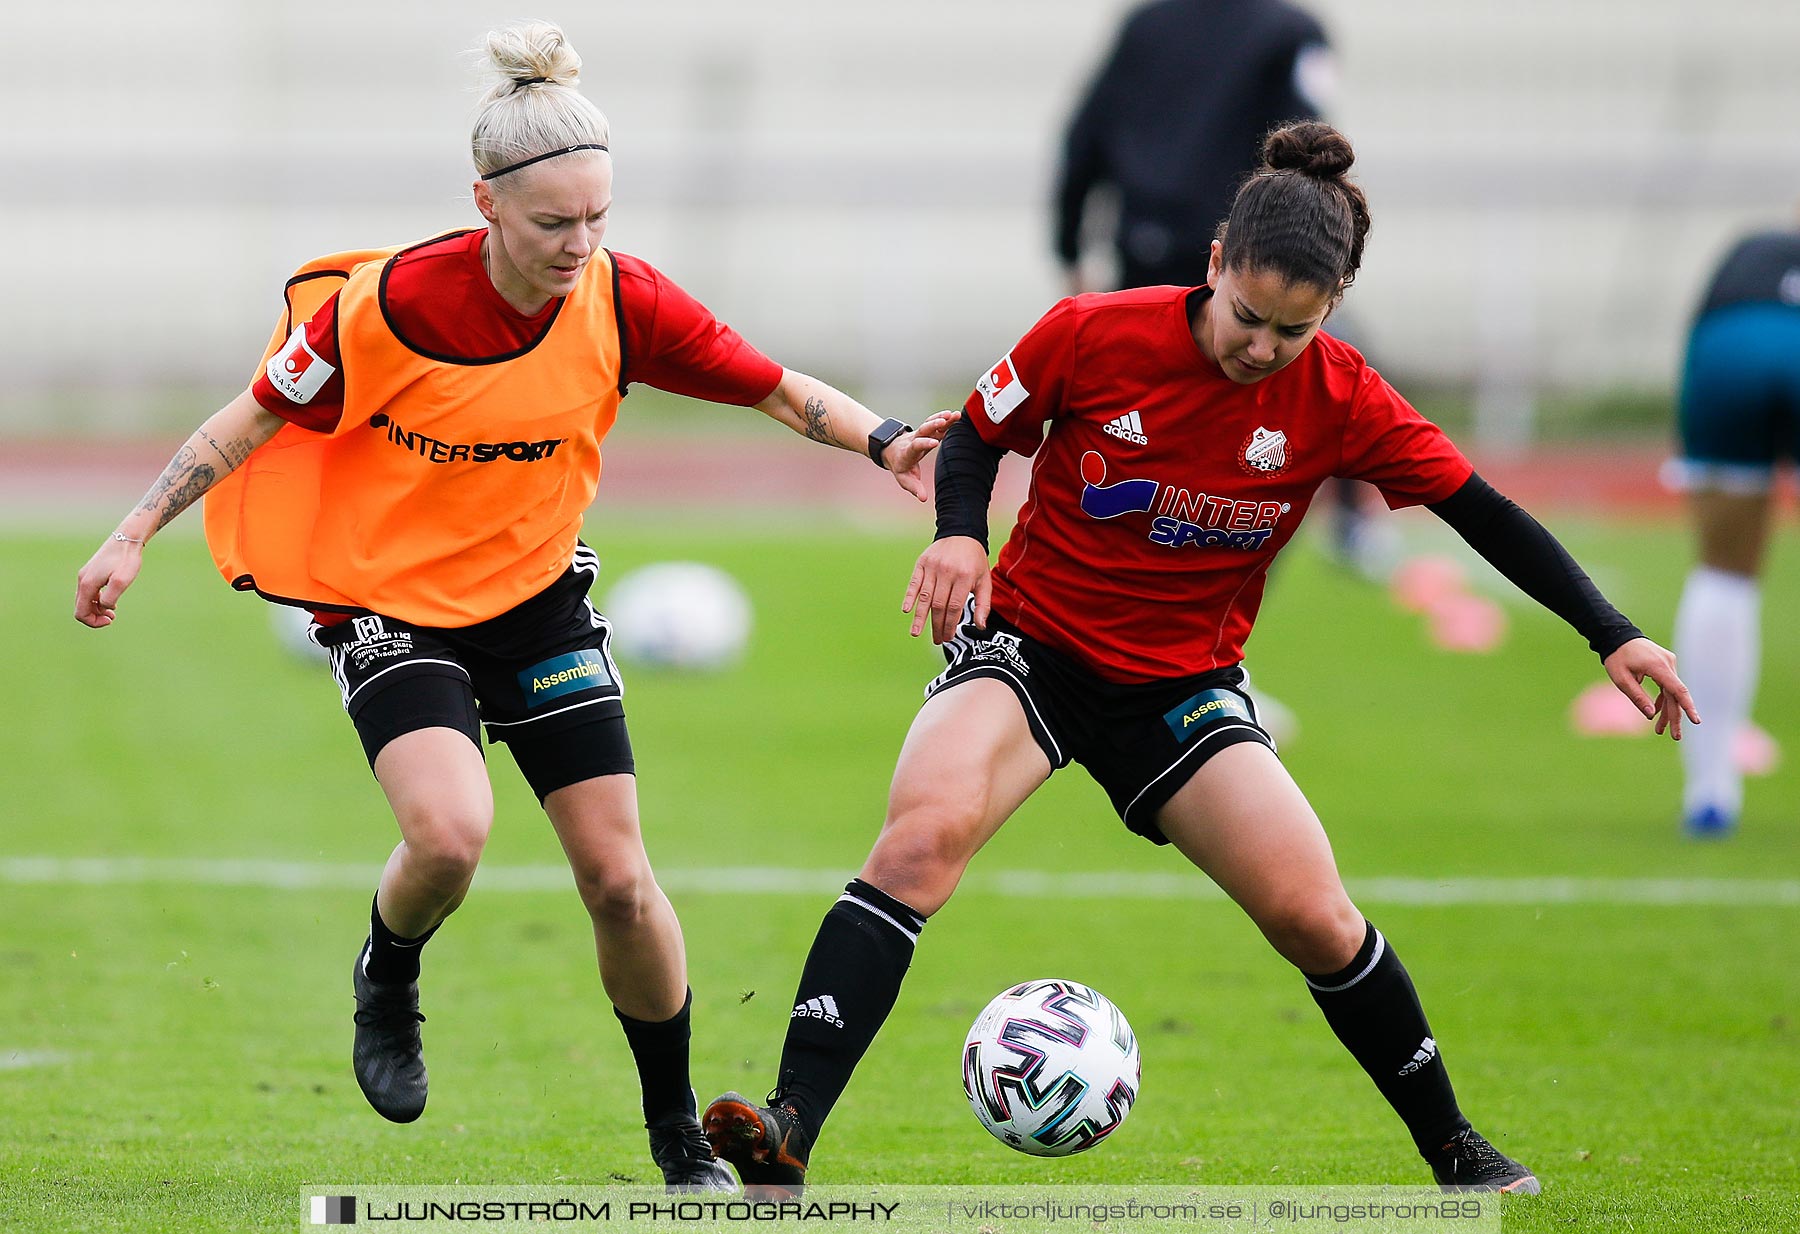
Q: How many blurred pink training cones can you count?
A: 4